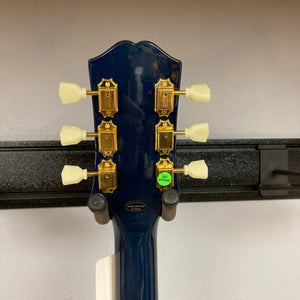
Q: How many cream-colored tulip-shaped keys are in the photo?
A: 6